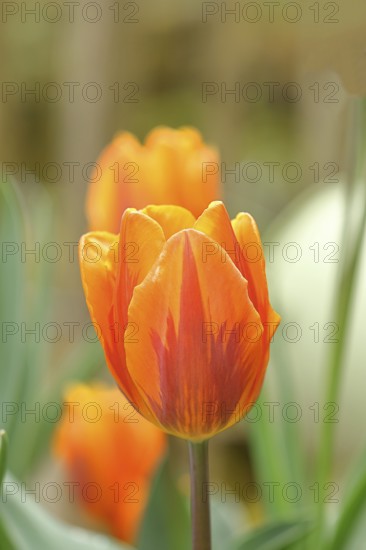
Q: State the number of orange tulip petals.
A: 6